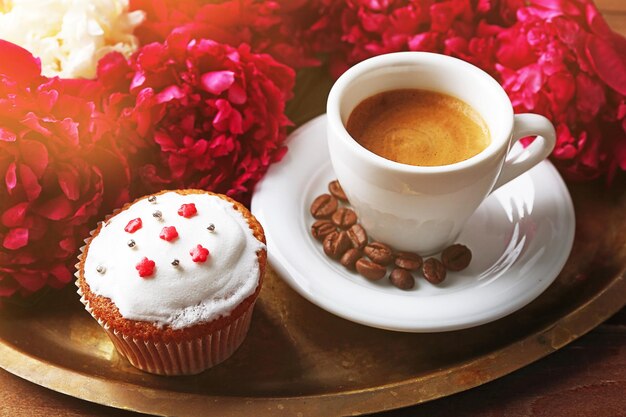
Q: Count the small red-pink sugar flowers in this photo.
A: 5